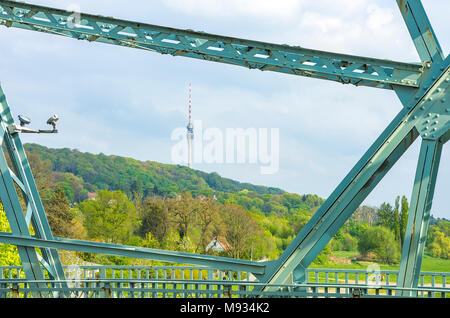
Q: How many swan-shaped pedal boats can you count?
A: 0